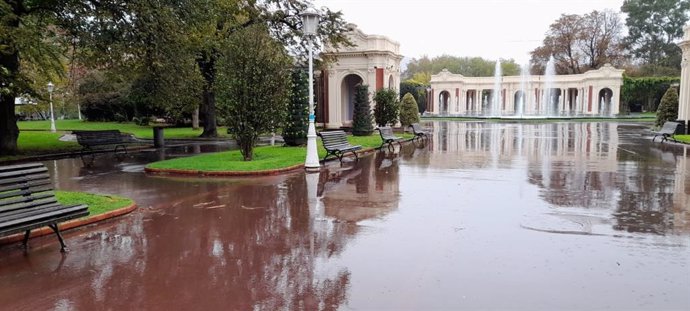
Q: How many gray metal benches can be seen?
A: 6